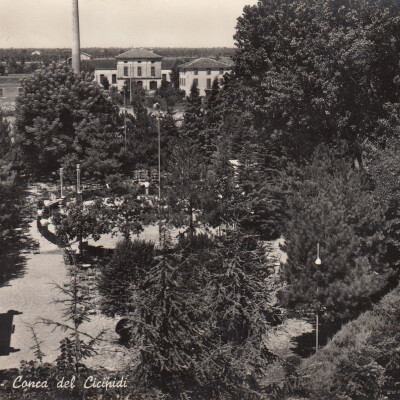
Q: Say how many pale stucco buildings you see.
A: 2